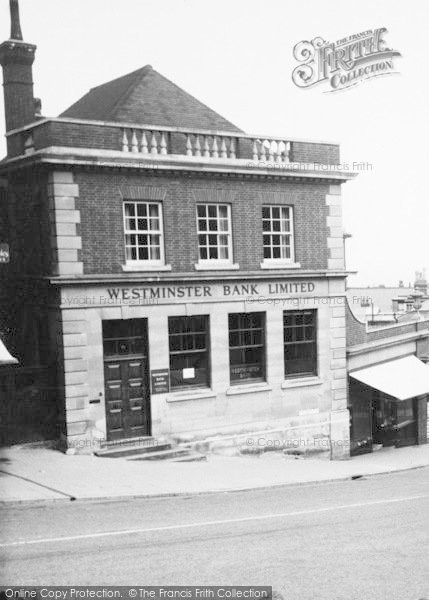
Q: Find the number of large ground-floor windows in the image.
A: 3